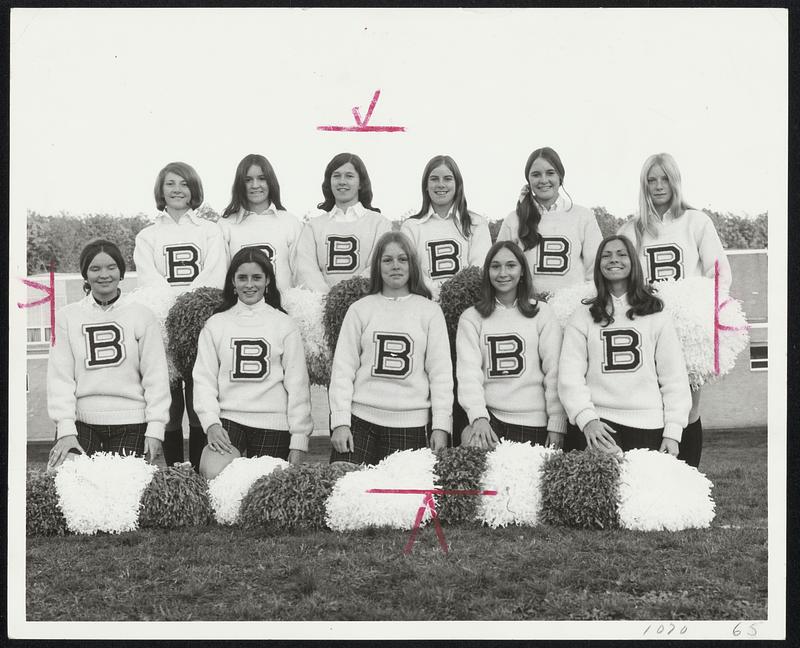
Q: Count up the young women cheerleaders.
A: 11